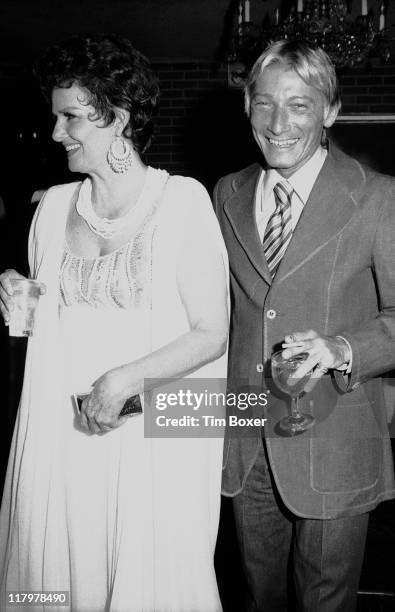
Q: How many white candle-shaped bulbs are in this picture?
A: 5